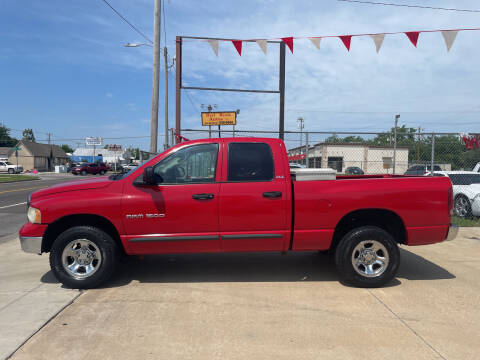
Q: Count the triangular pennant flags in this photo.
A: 9